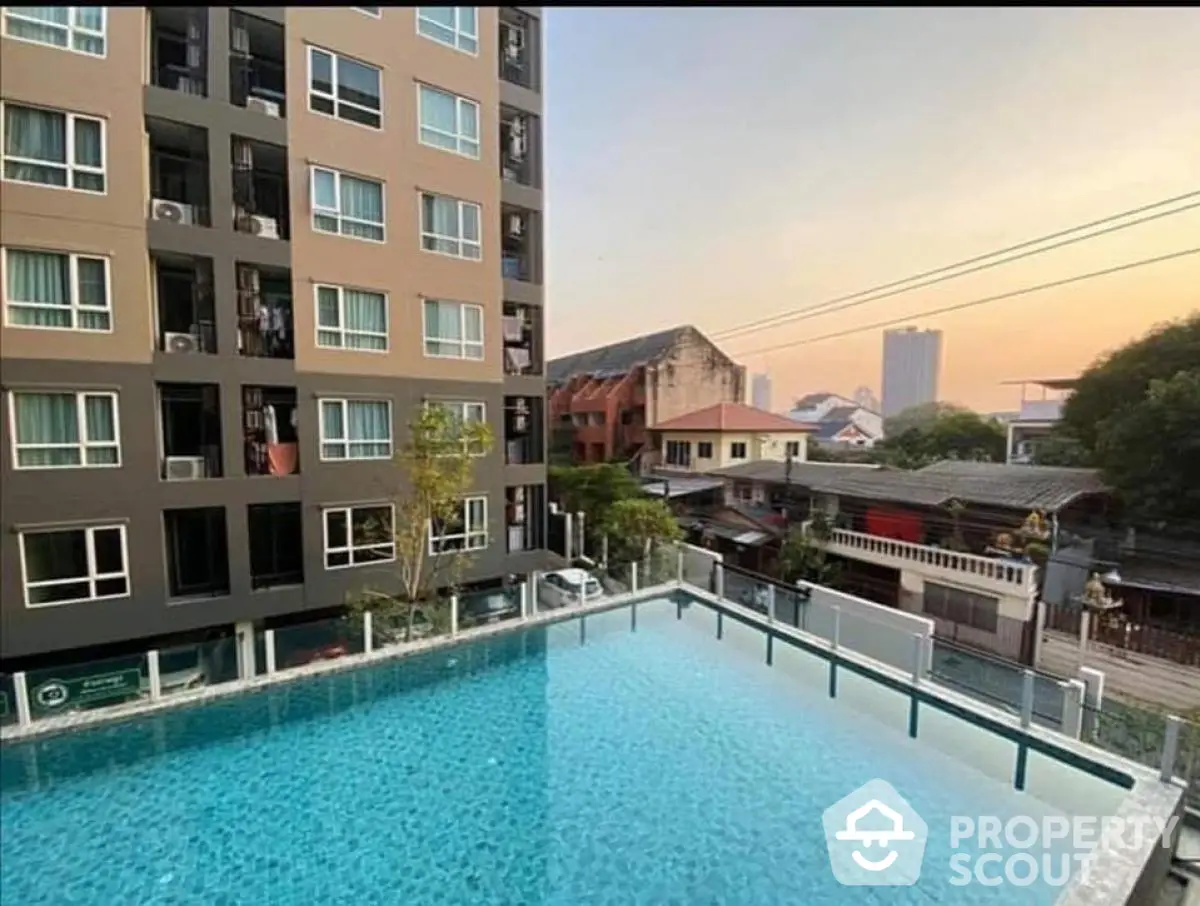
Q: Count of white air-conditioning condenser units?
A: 5